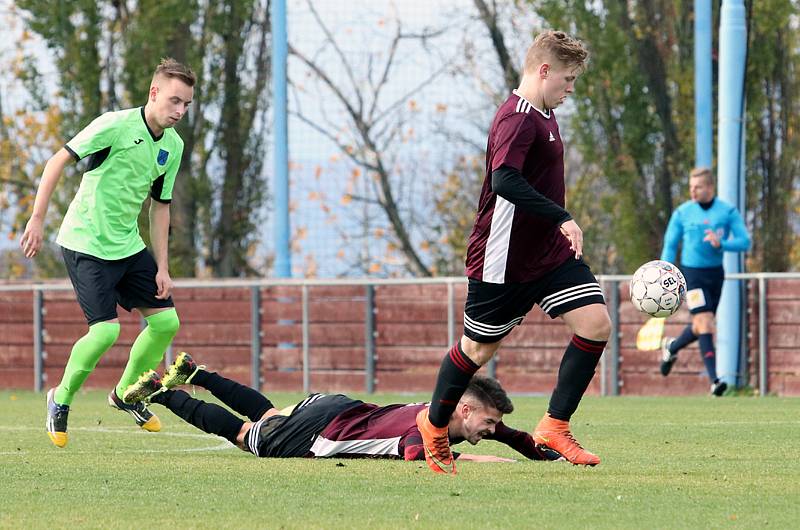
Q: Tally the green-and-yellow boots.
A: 2